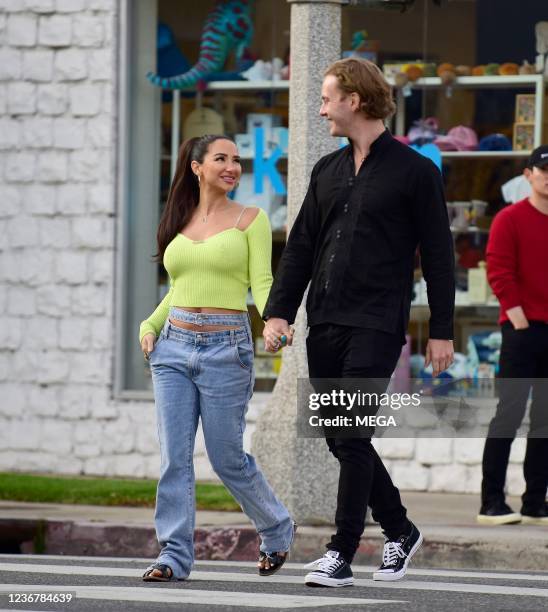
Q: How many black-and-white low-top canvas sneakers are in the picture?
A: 2